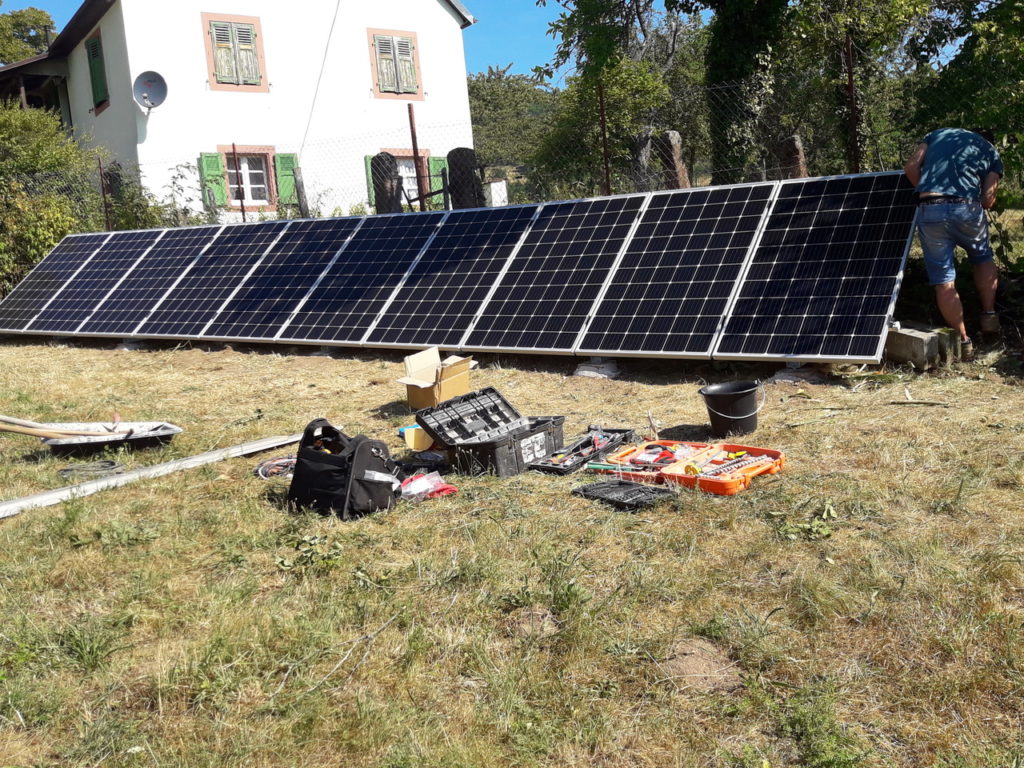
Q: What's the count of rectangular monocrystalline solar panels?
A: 10